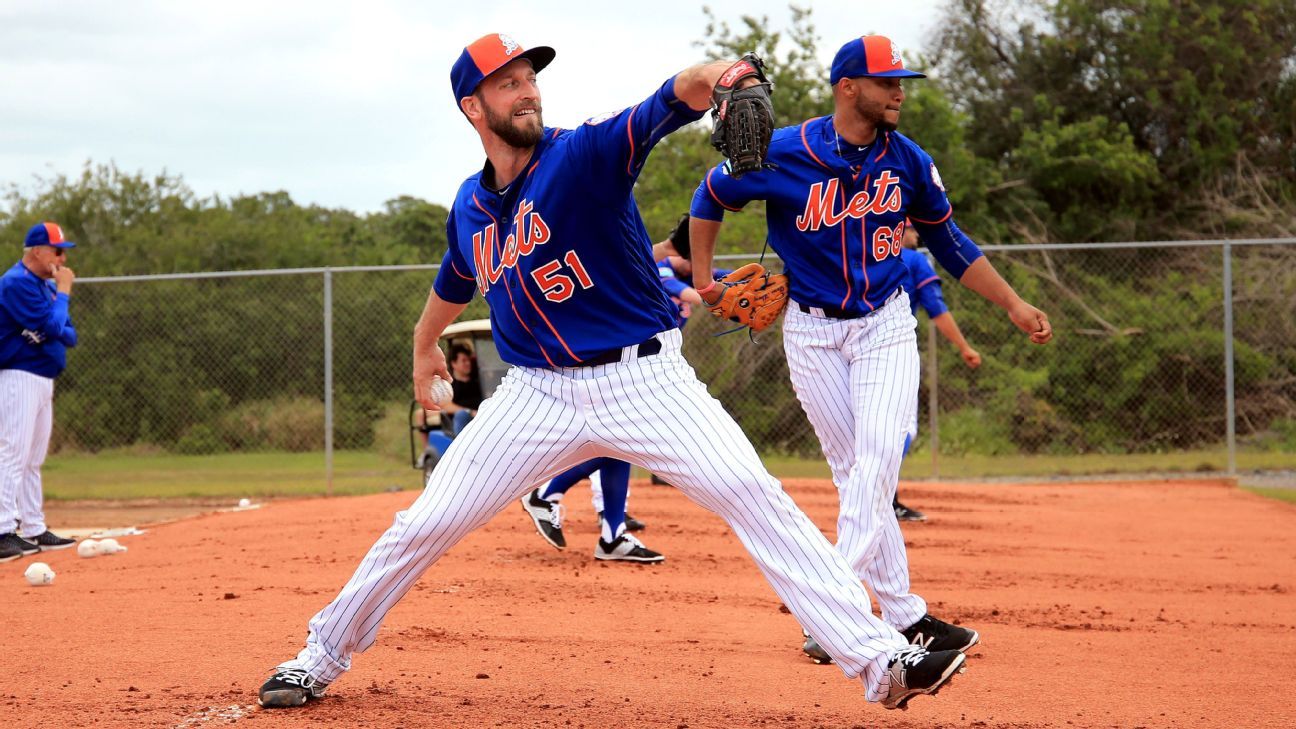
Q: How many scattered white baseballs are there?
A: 4